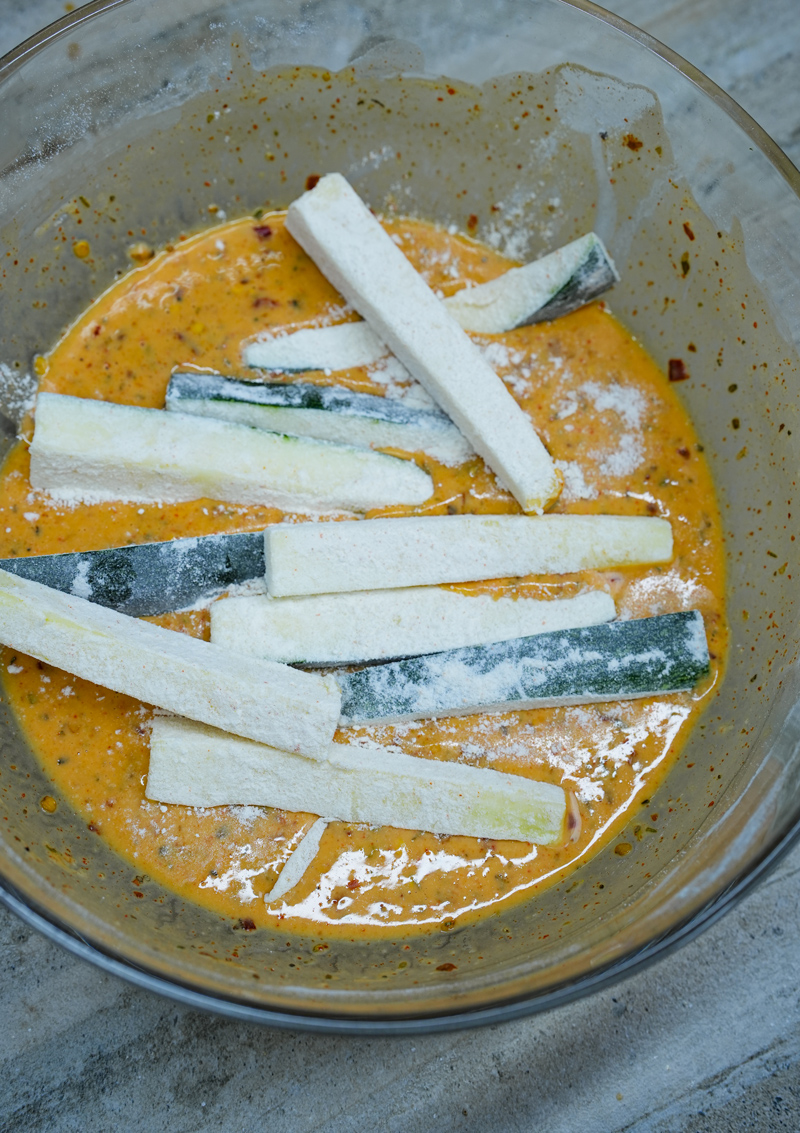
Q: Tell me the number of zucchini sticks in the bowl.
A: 10